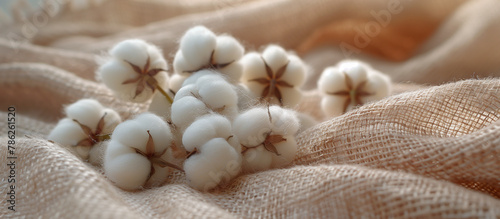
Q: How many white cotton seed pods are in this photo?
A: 9